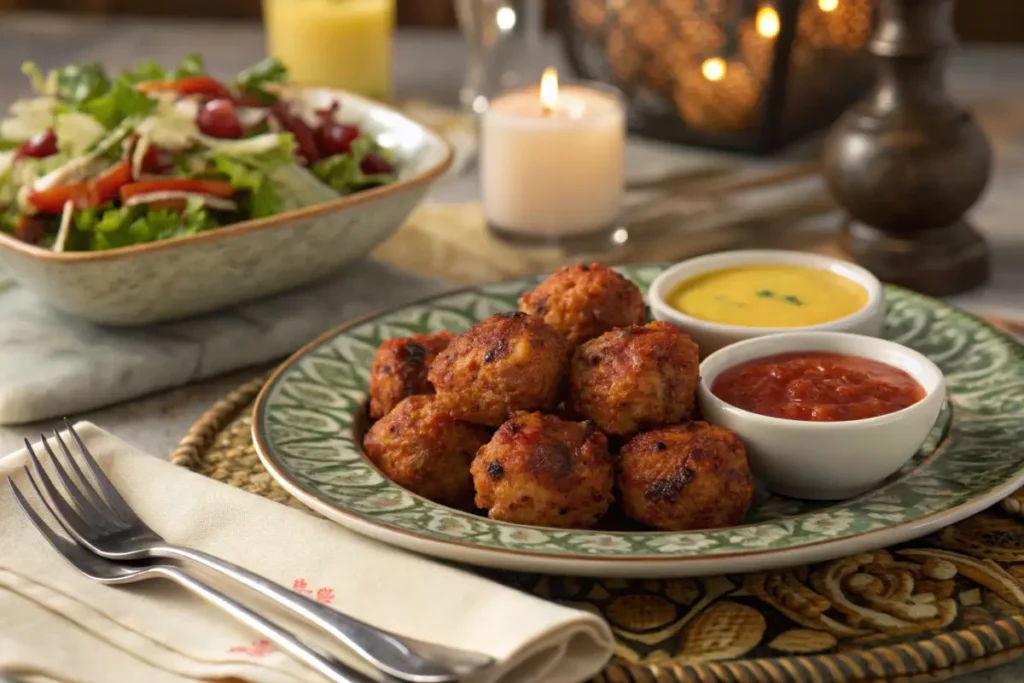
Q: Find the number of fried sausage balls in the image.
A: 7